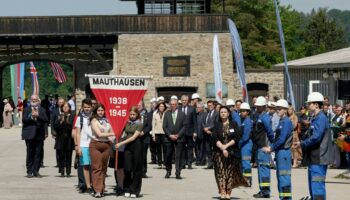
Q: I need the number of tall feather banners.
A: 3